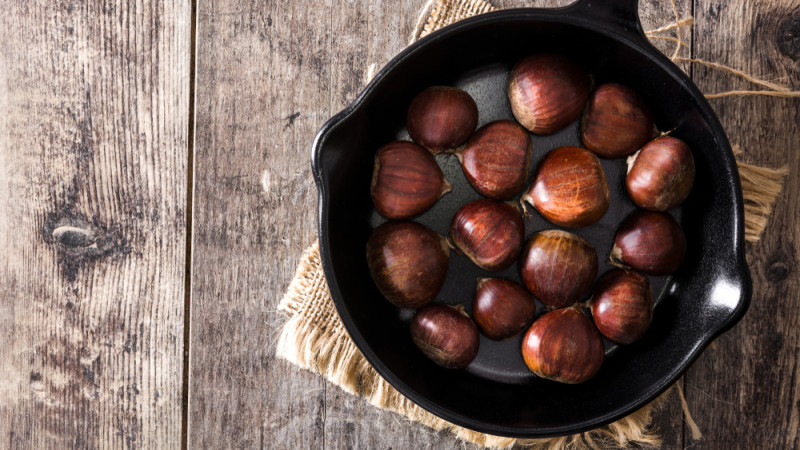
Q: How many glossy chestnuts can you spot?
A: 15